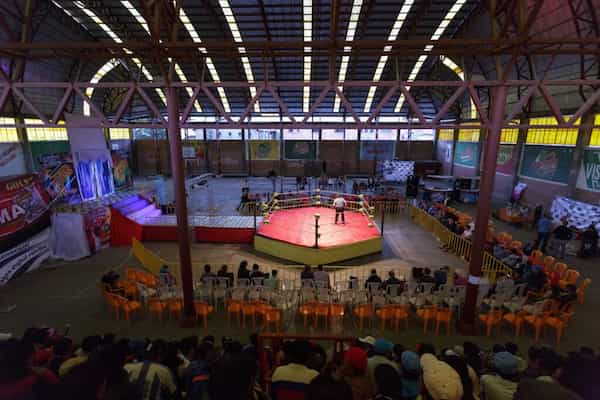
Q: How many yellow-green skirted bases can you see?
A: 1